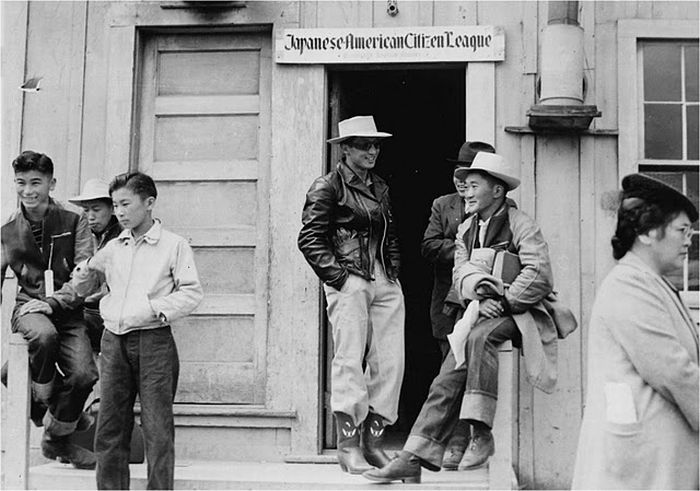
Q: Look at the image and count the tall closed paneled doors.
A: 1